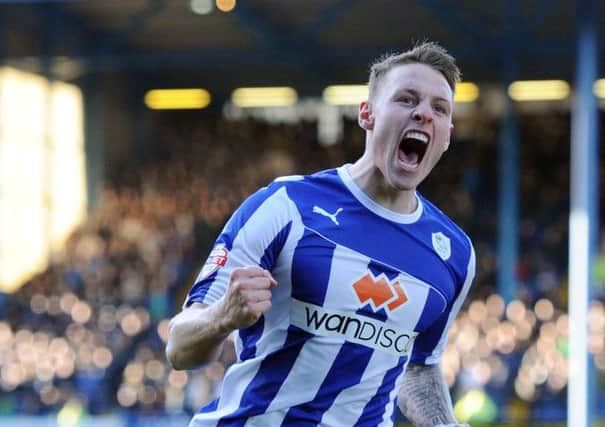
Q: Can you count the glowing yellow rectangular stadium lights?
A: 6